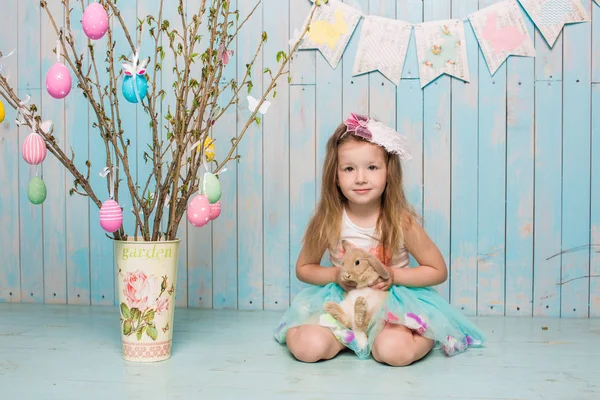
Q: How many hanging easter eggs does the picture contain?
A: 11